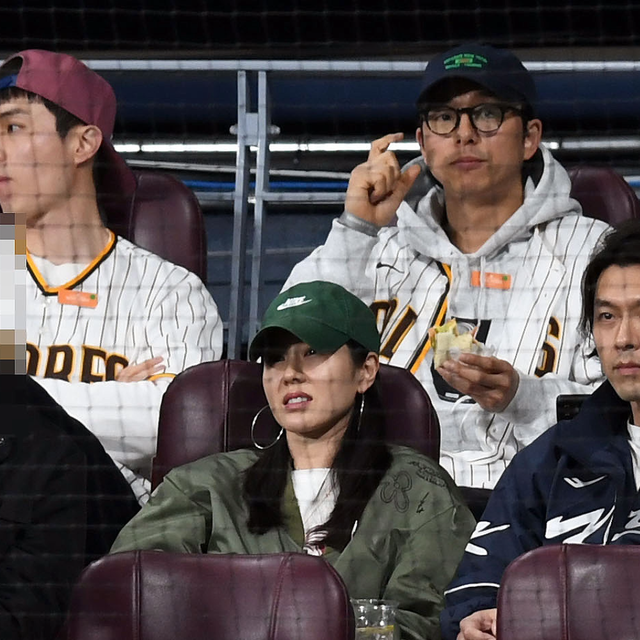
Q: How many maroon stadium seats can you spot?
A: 5